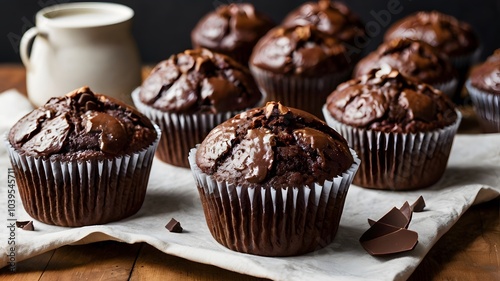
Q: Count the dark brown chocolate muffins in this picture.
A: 10